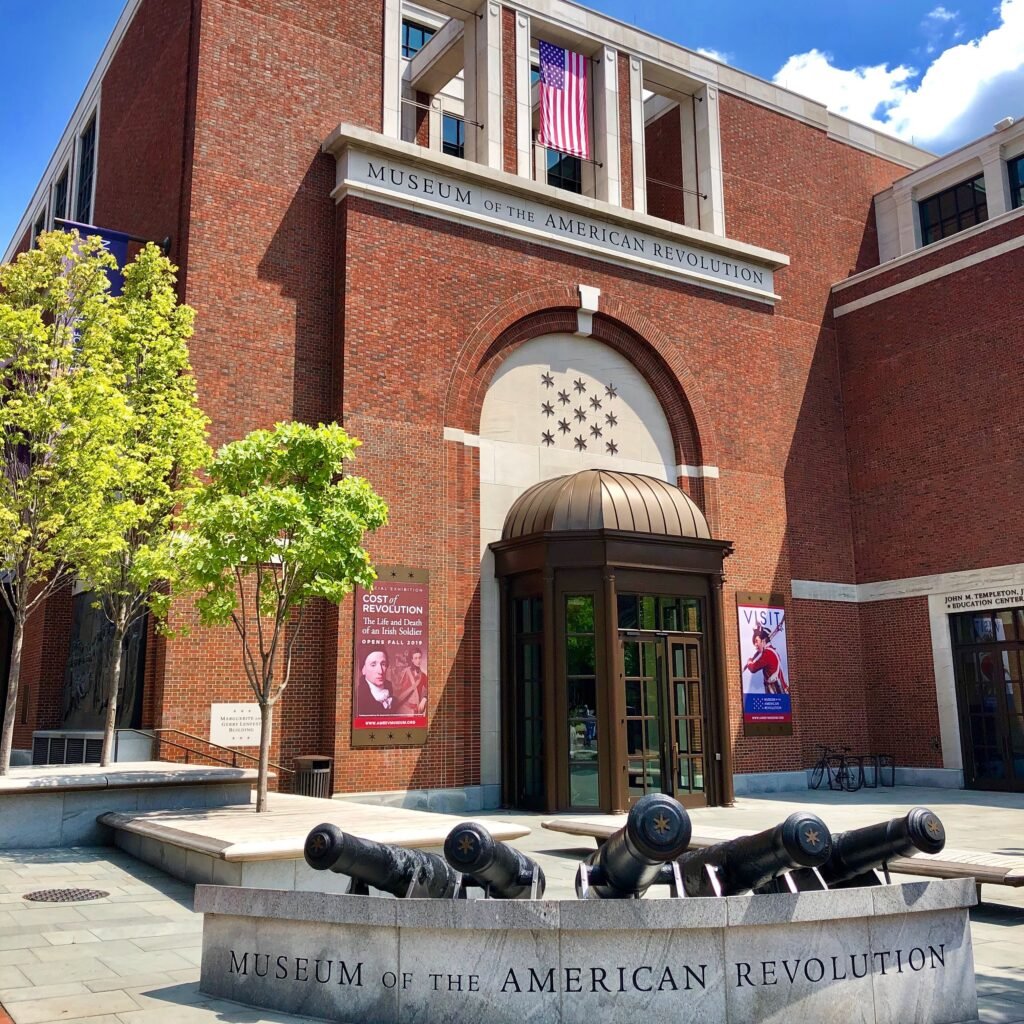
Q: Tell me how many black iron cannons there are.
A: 5